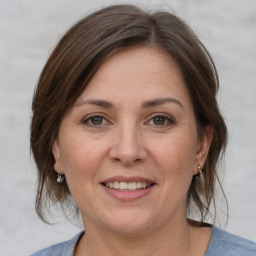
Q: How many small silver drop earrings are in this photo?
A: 2